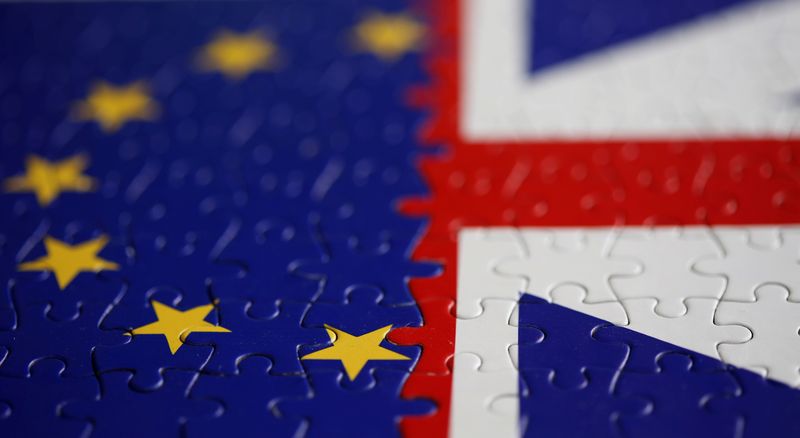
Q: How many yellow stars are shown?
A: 7